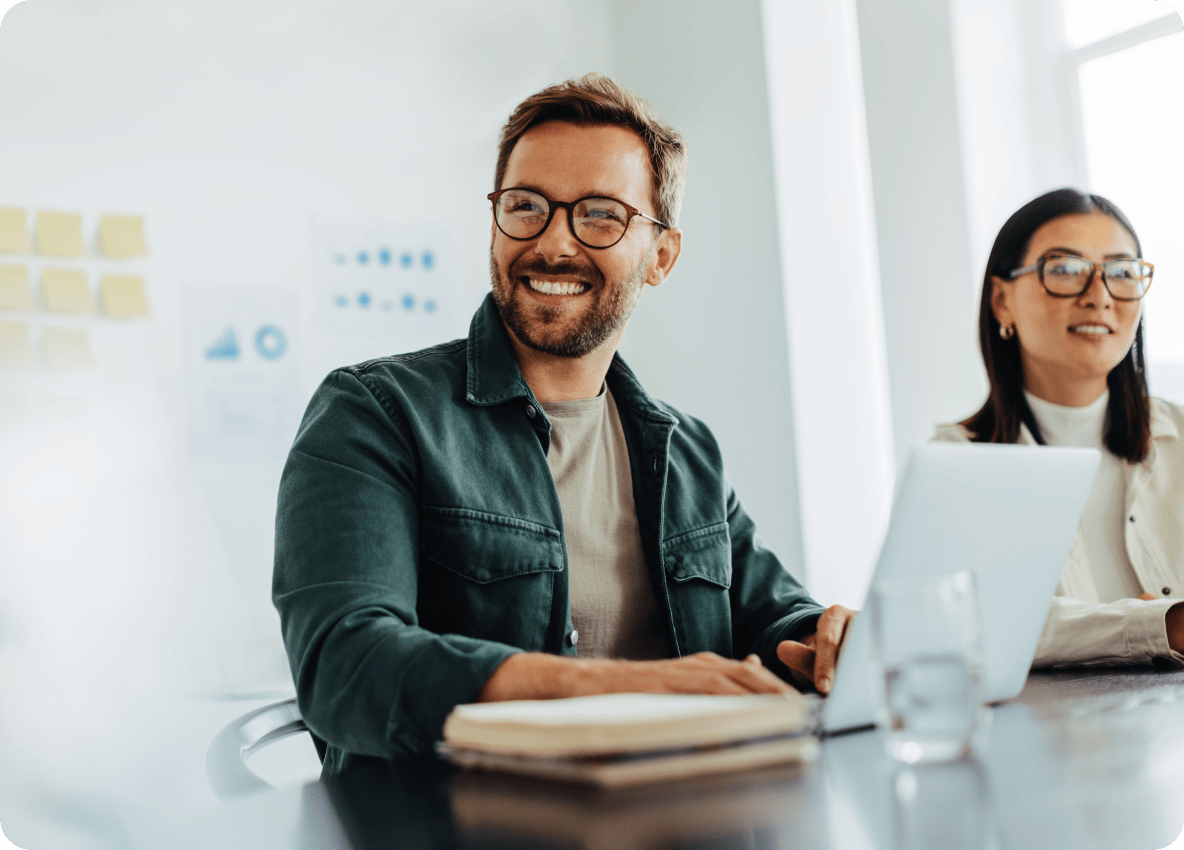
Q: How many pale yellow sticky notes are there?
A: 8